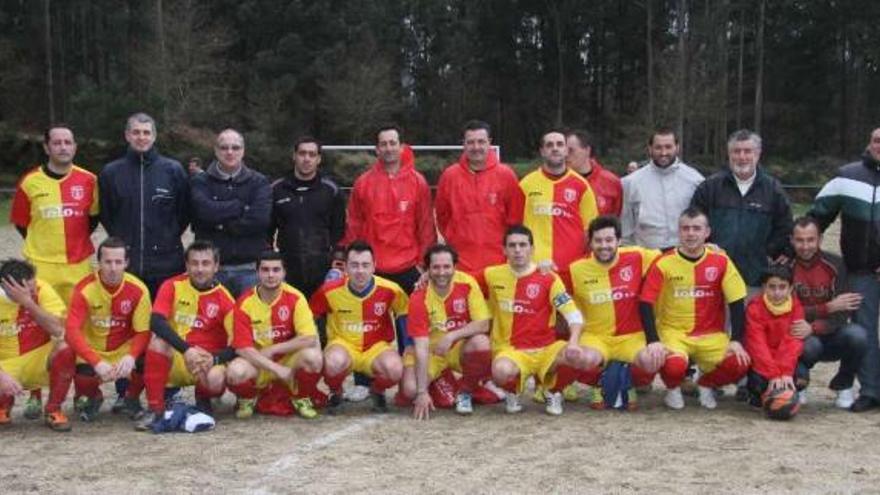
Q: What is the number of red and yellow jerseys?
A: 11